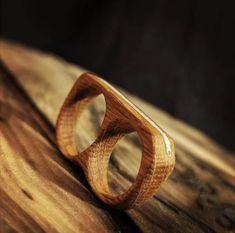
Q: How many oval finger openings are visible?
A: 2